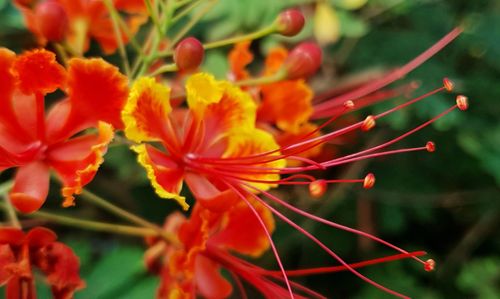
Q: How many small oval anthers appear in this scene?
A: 8